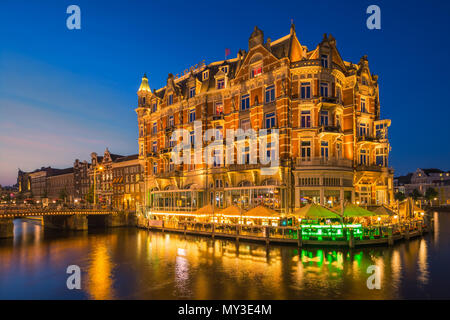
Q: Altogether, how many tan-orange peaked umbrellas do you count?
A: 3